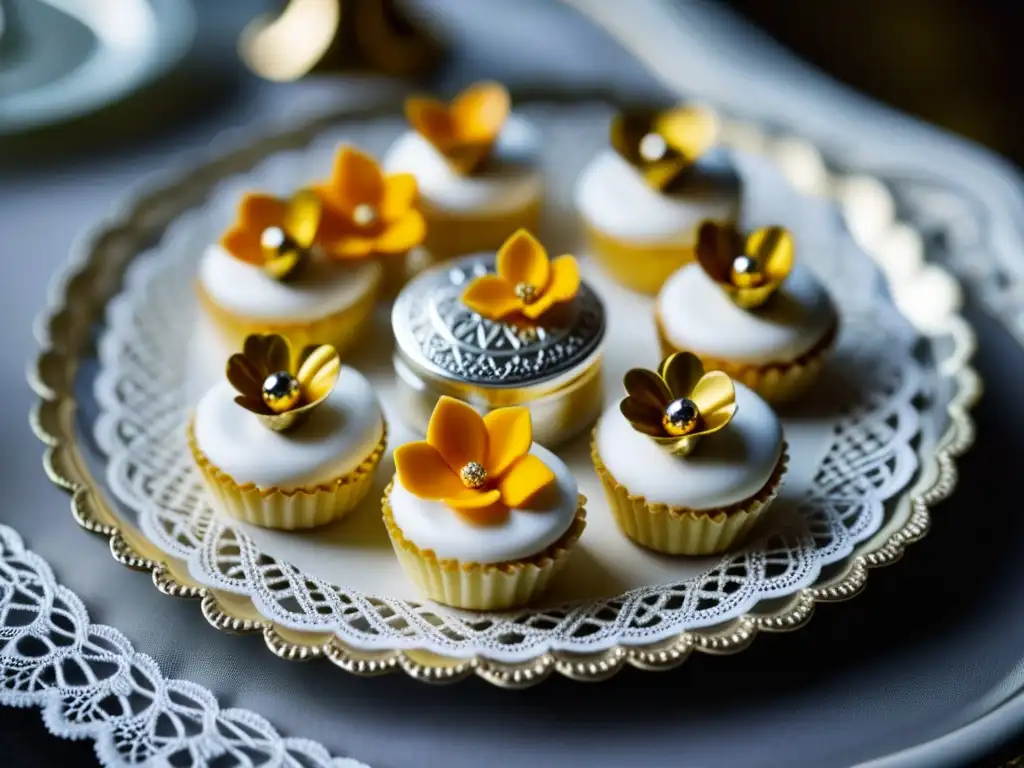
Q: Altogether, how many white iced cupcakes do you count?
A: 7